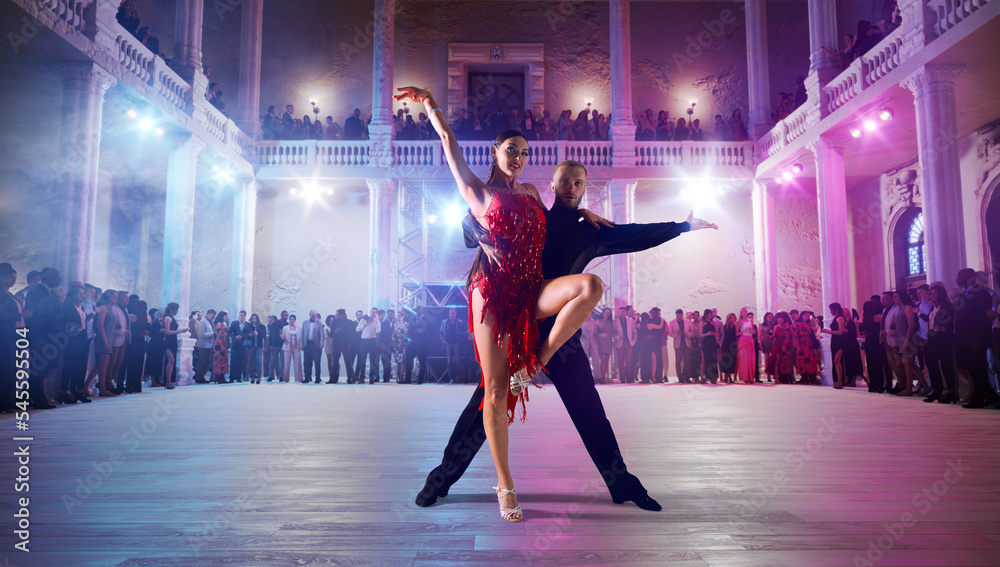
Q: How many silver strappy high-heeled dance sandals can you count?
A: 2